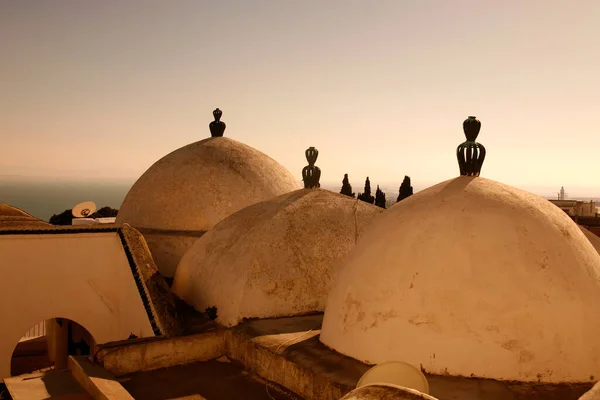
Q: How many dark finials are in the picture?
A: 3